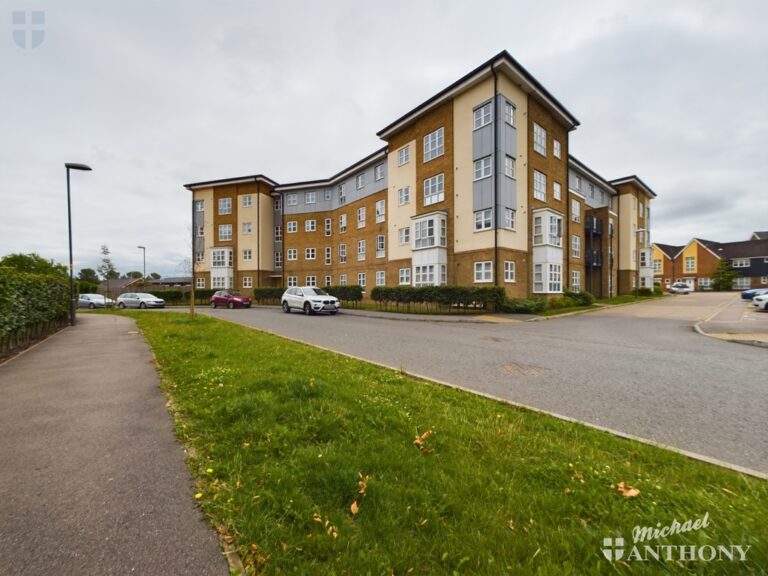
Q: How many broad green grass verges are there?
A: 1